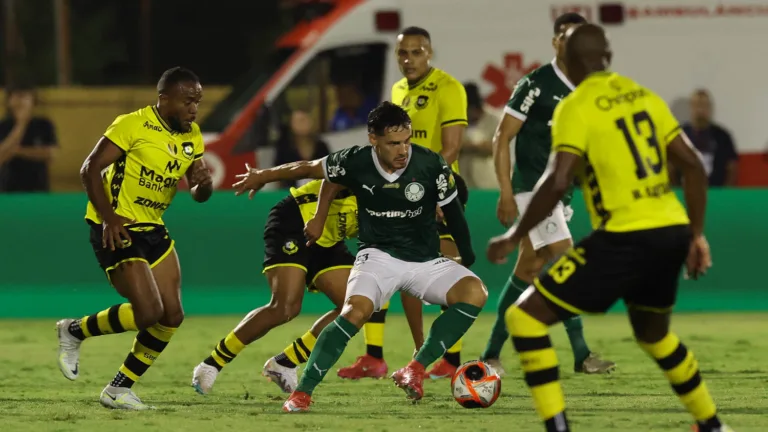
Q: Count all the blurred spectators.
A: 5